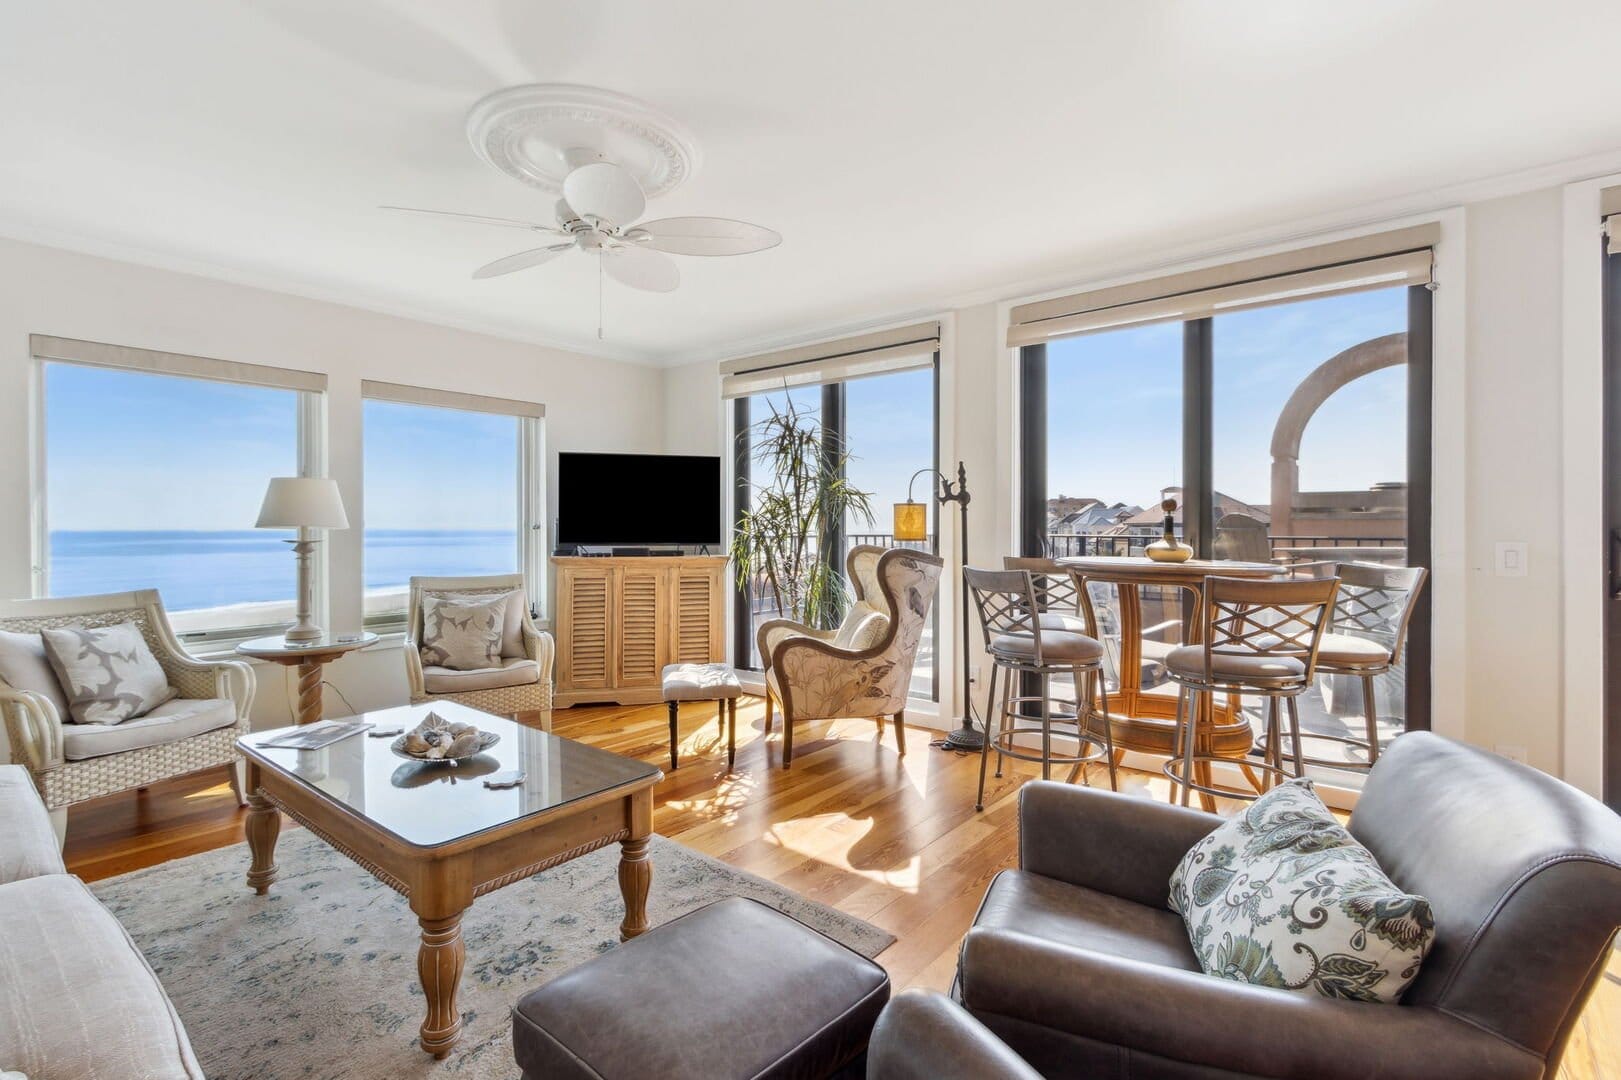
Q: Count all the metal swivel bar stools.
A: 4